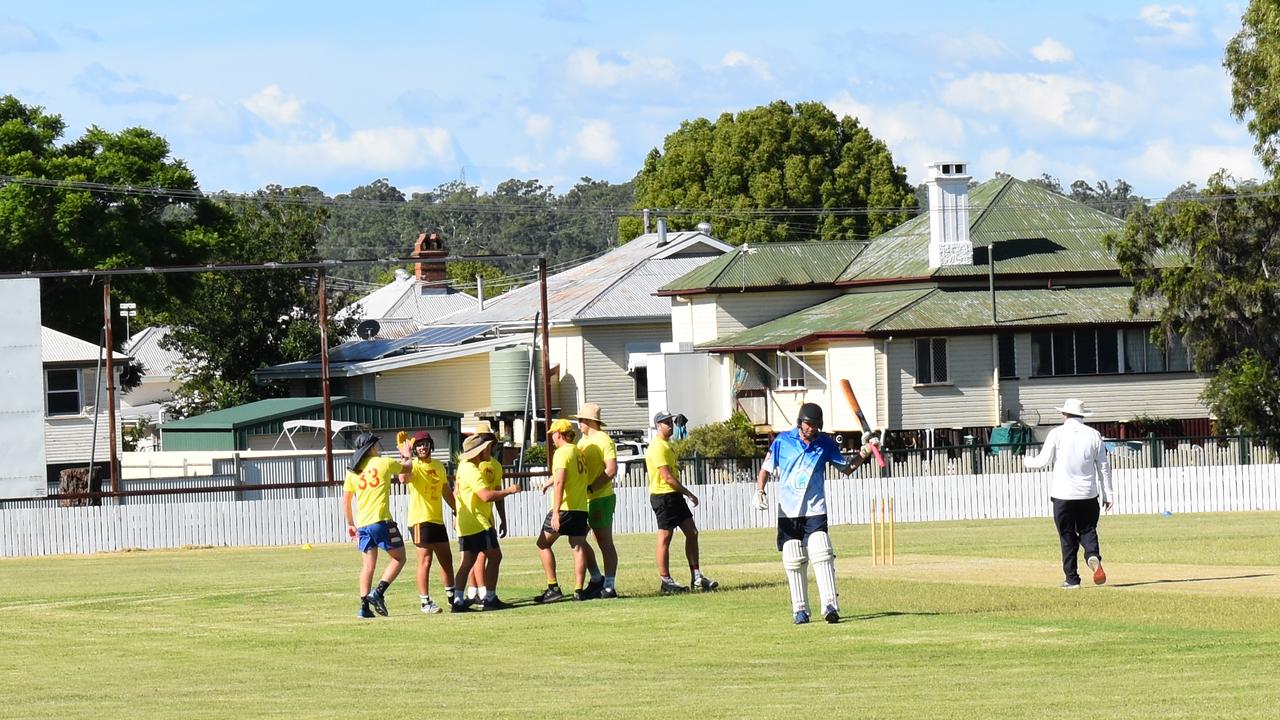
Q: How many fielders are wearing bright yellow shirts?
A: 7